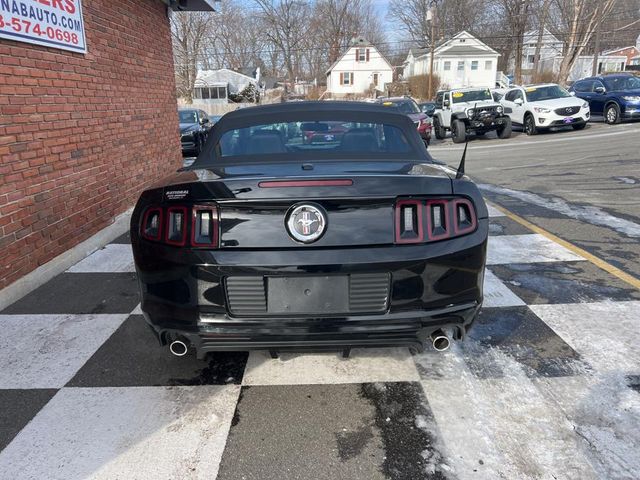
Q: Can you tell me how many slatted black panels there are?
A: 2